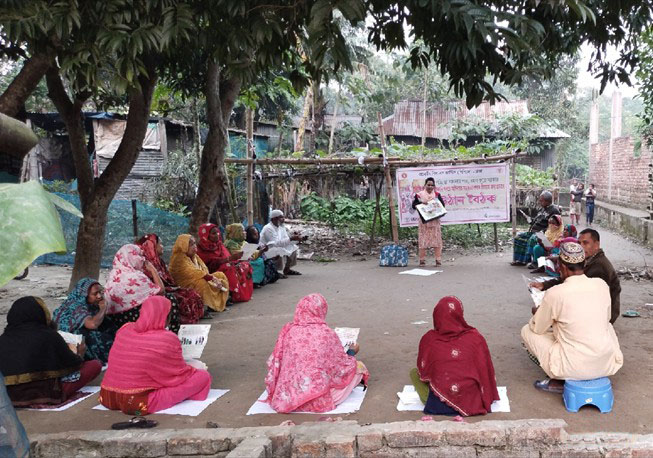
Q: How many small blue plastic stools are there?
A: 1